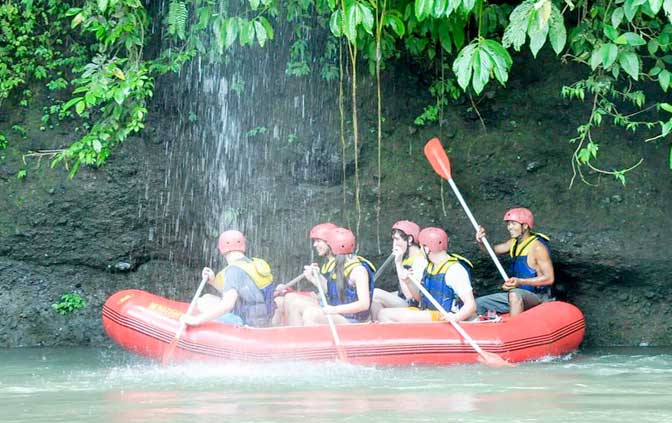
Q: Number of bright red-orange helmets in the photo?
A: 6